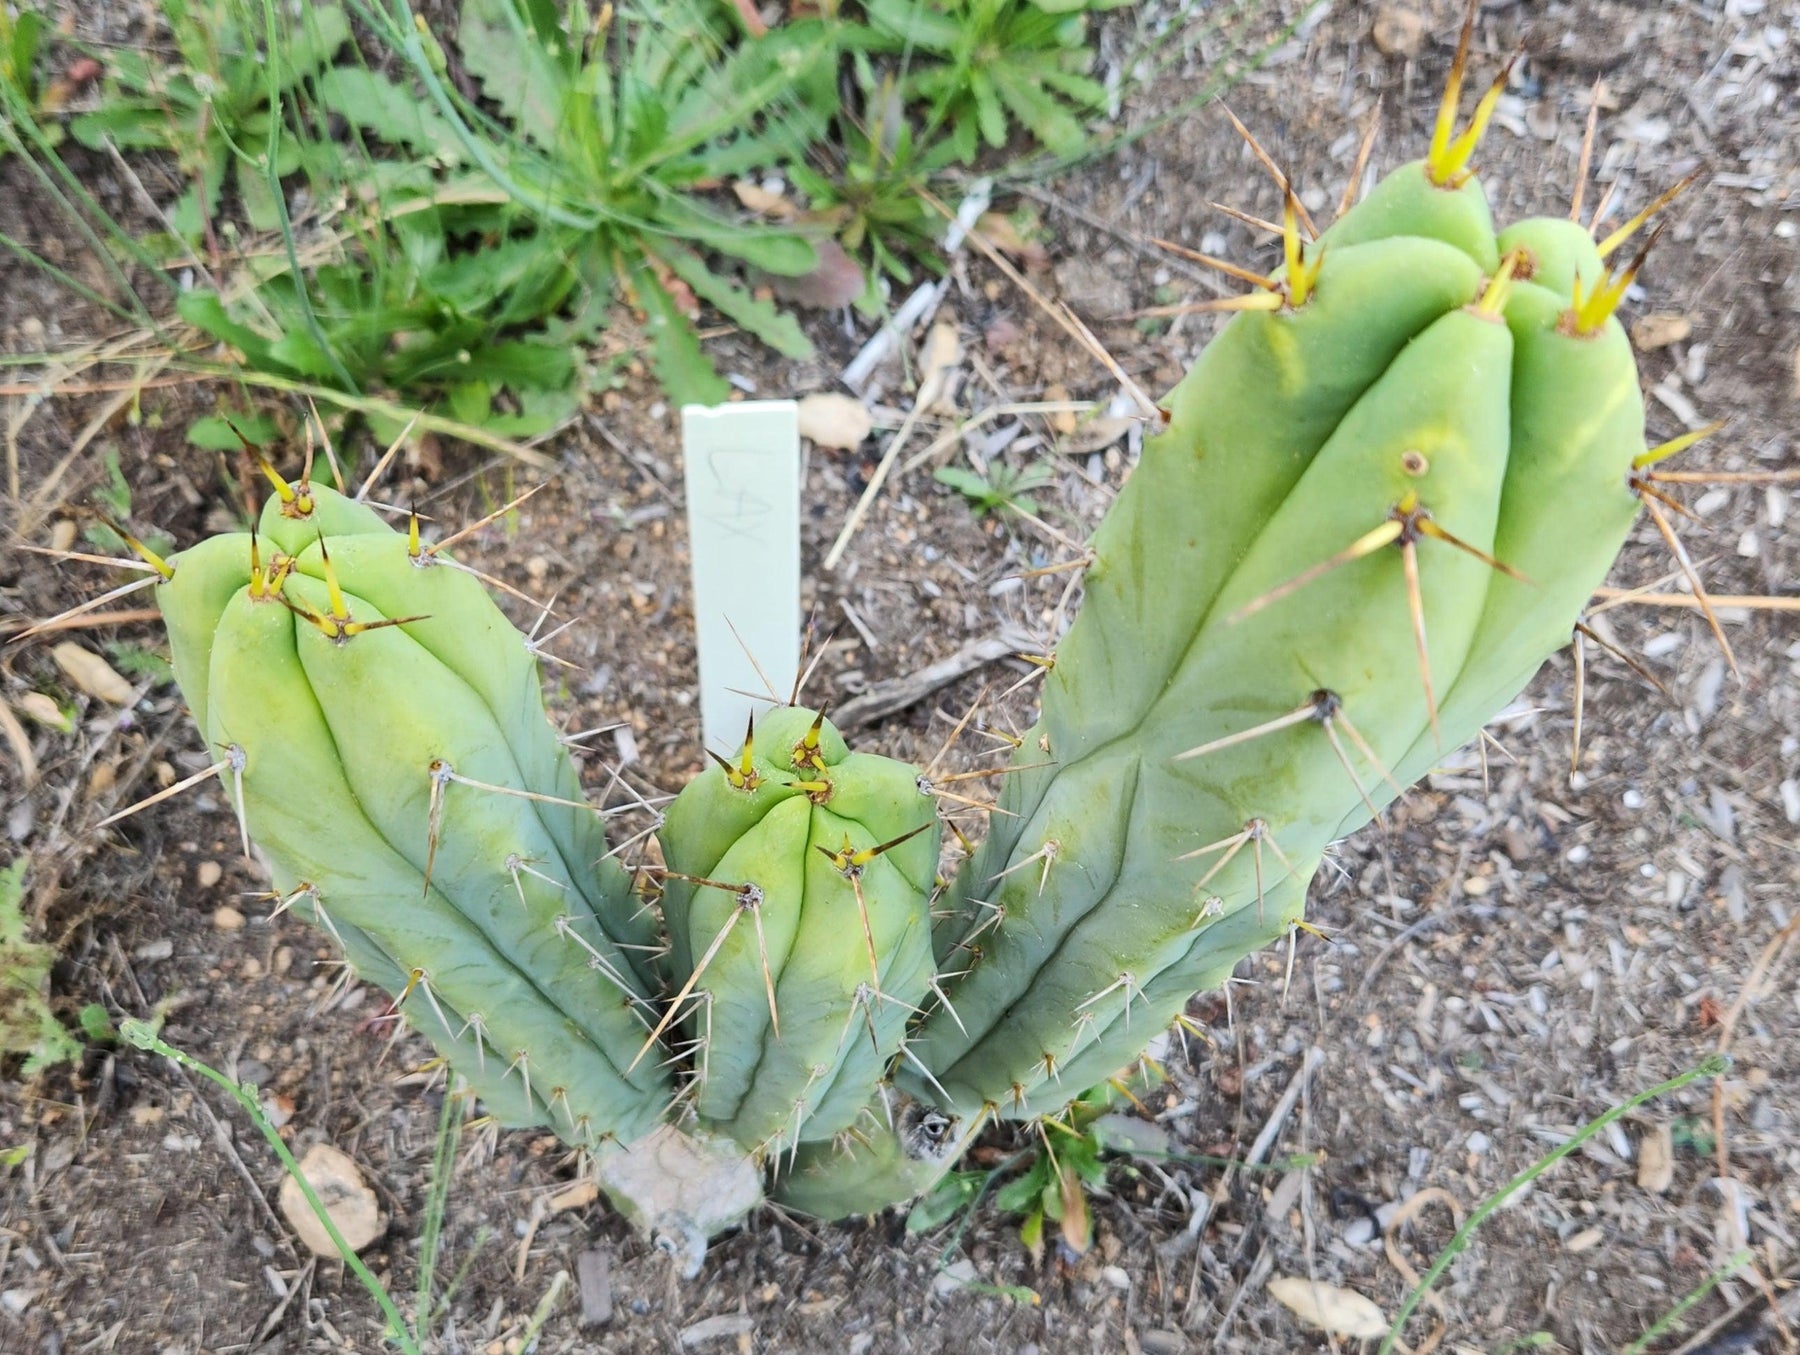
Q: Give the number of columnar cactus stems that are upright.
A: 3